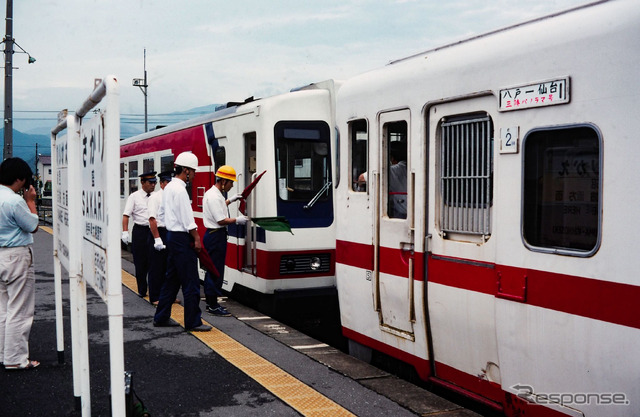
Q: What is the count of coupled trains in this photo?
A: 2